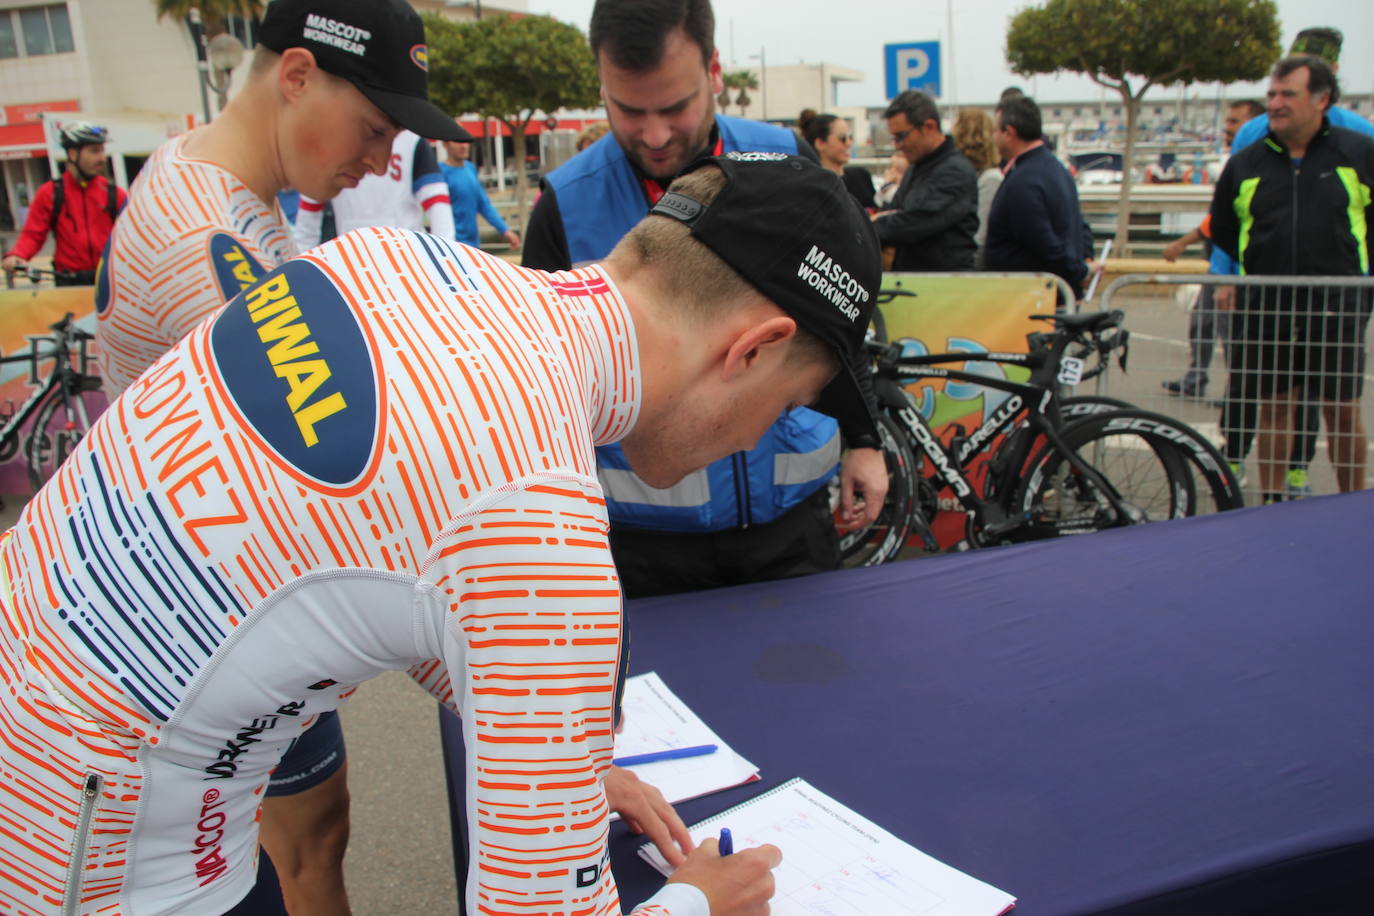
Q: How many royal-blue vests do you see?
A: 1